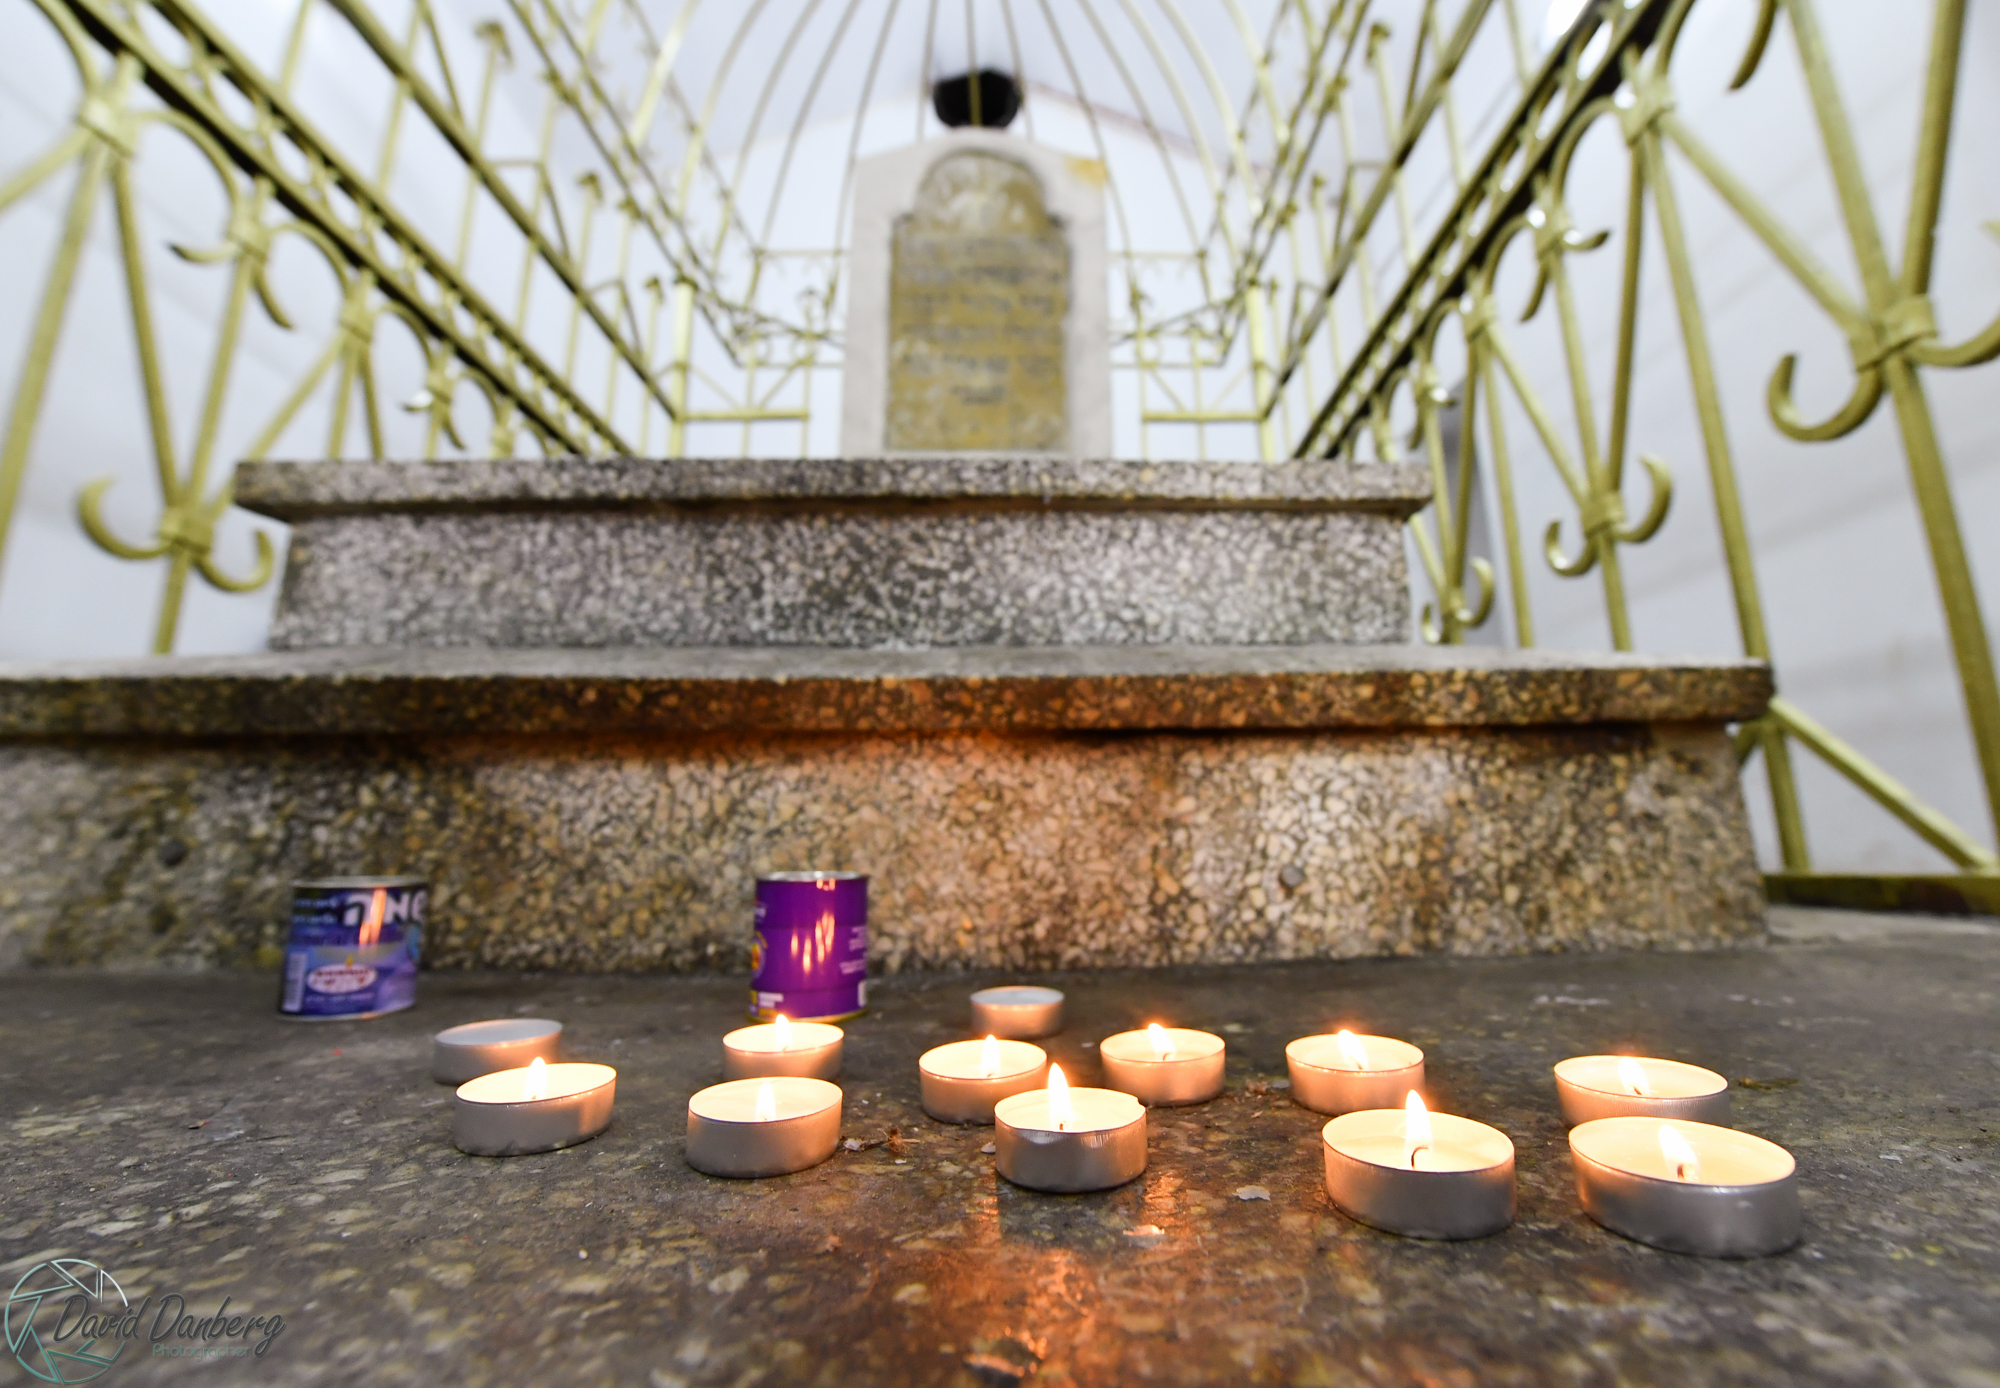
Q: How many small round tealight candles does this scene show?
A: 12